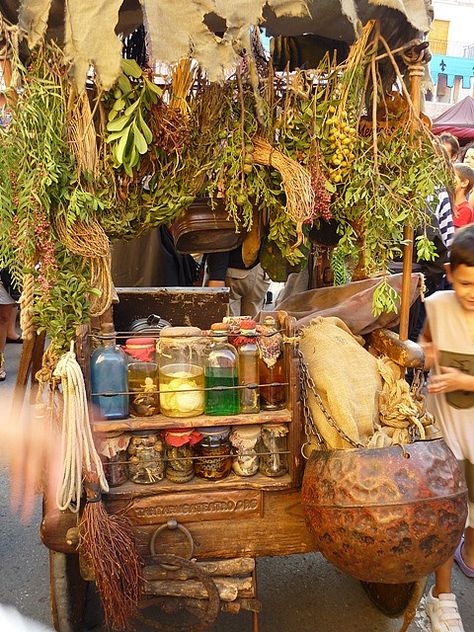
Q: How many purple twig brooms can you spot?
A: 0